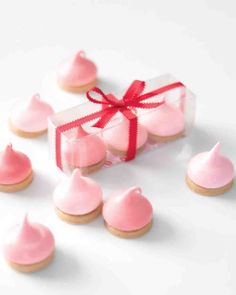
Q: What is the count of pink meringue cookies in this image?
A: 10